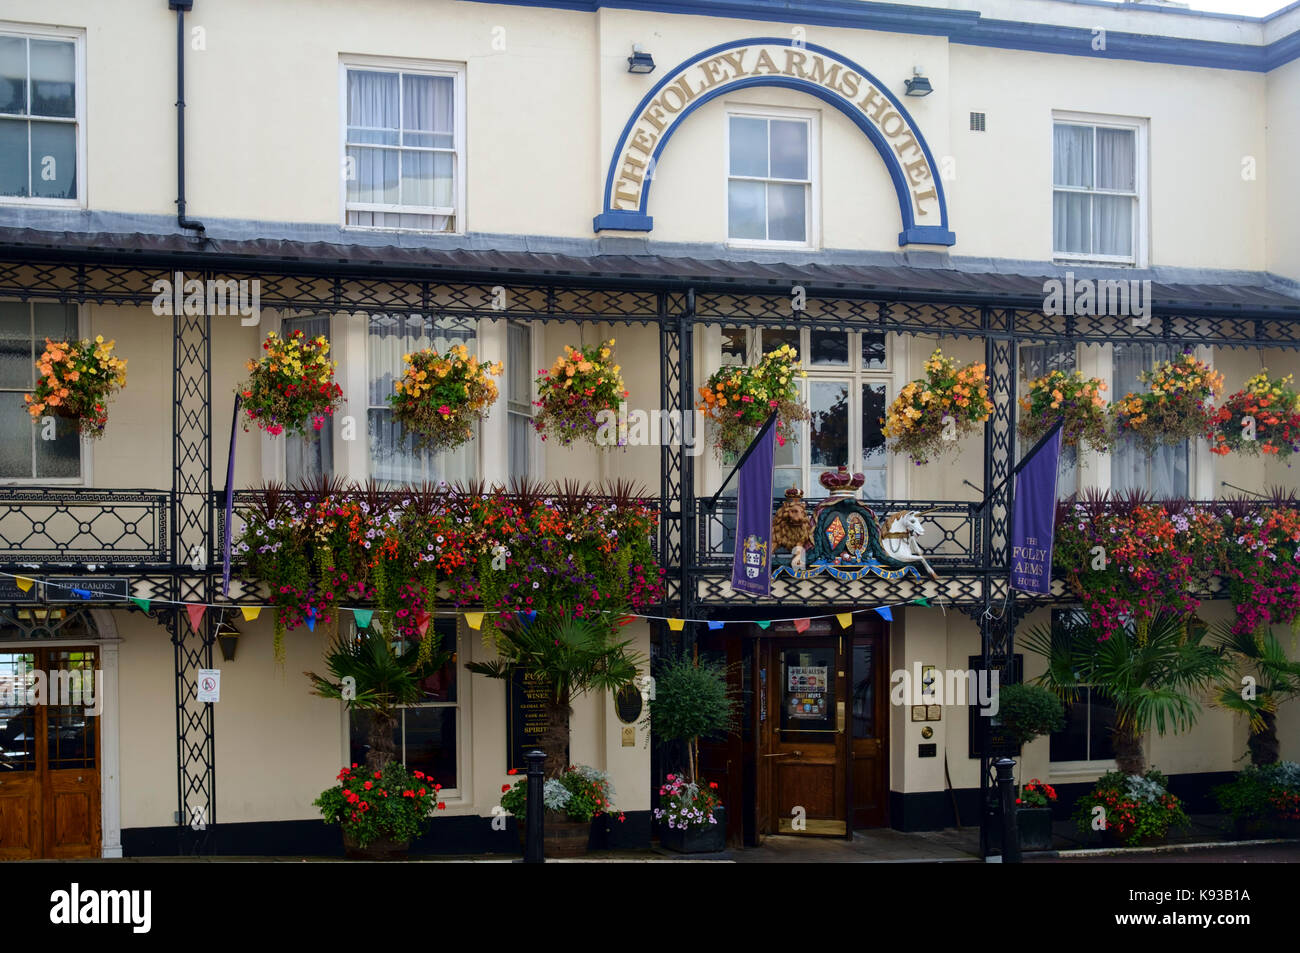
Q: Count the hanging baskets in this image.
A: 9